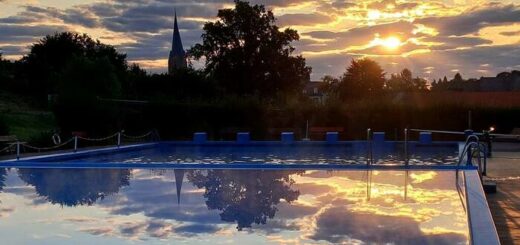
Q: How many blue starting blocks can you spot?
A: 6